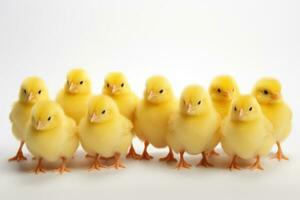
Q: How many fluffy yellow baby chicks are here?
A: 10